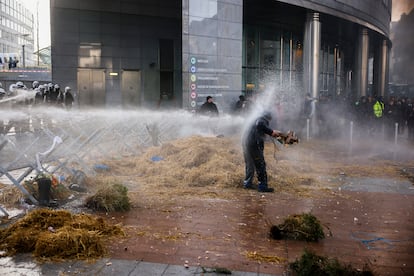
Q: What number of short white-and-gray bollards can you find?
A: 3